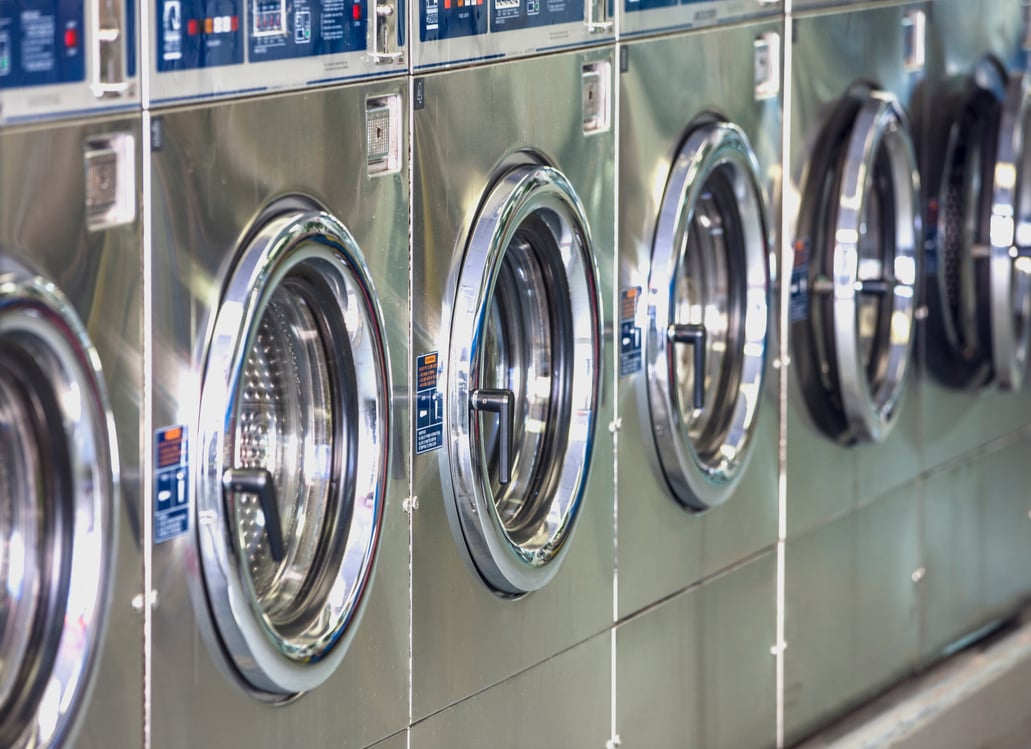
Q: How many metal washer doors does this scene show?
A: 6